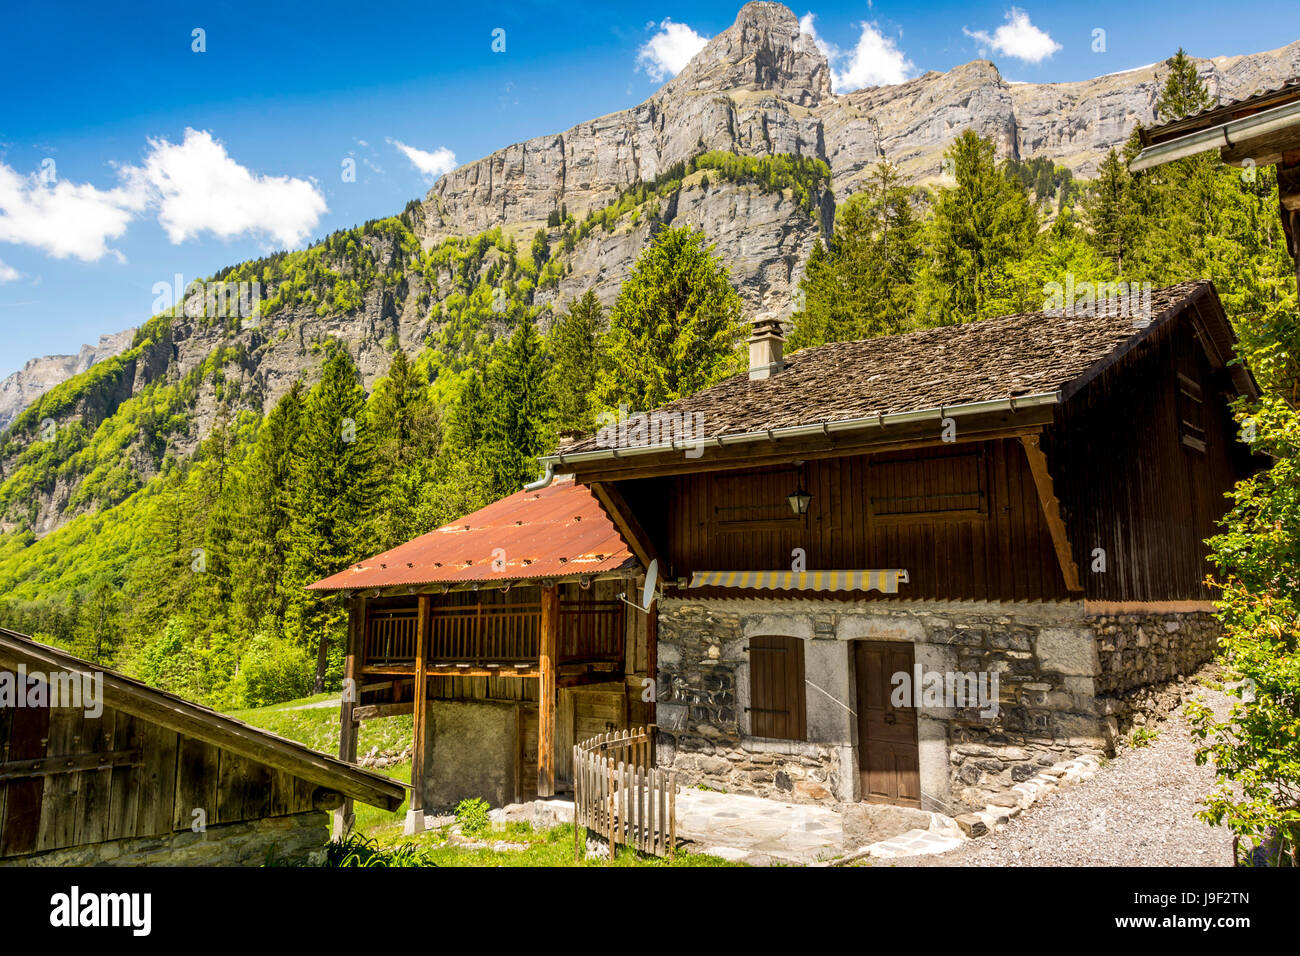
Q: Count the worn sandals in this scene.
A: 0